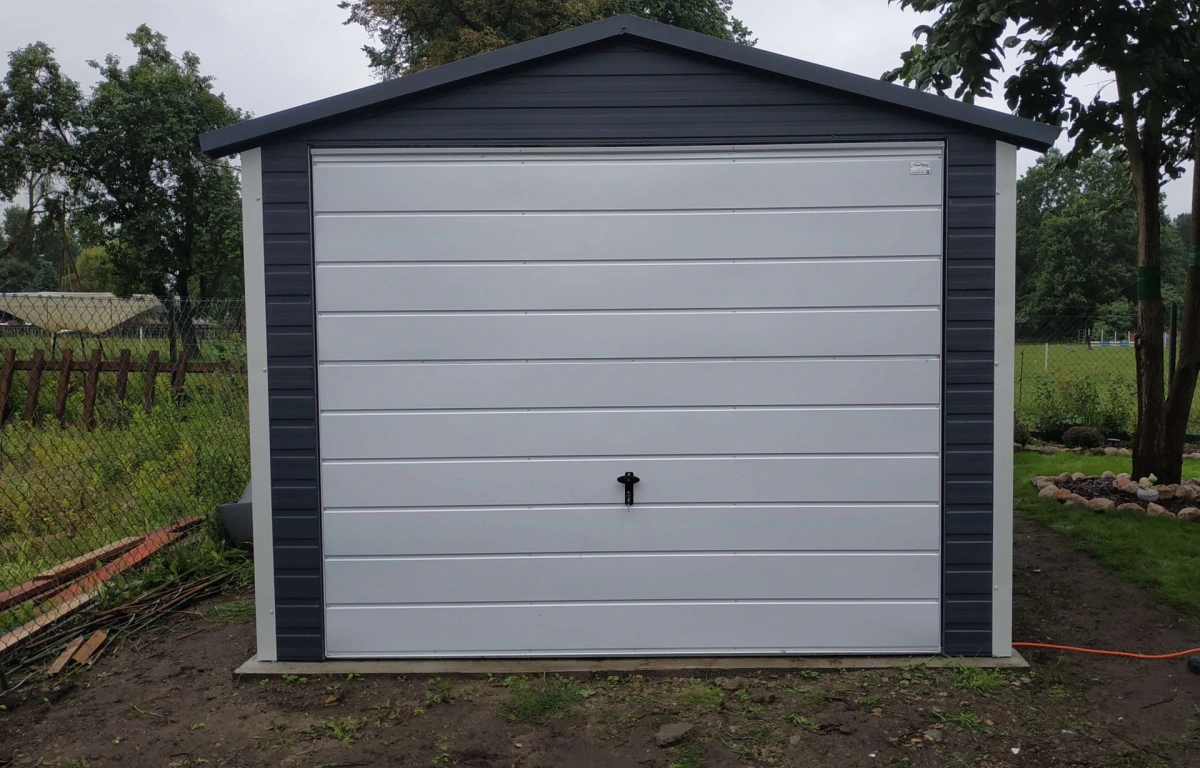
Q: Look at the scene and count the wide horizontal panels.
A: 10